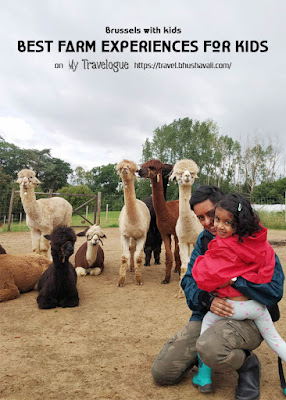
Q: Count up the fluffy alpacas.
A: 8